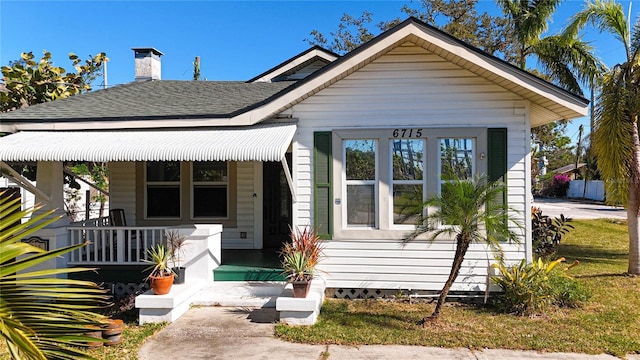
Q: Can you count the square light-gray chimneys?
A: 1